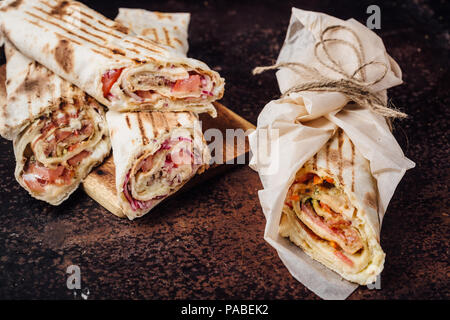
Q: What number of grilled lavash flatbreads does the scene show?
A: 4